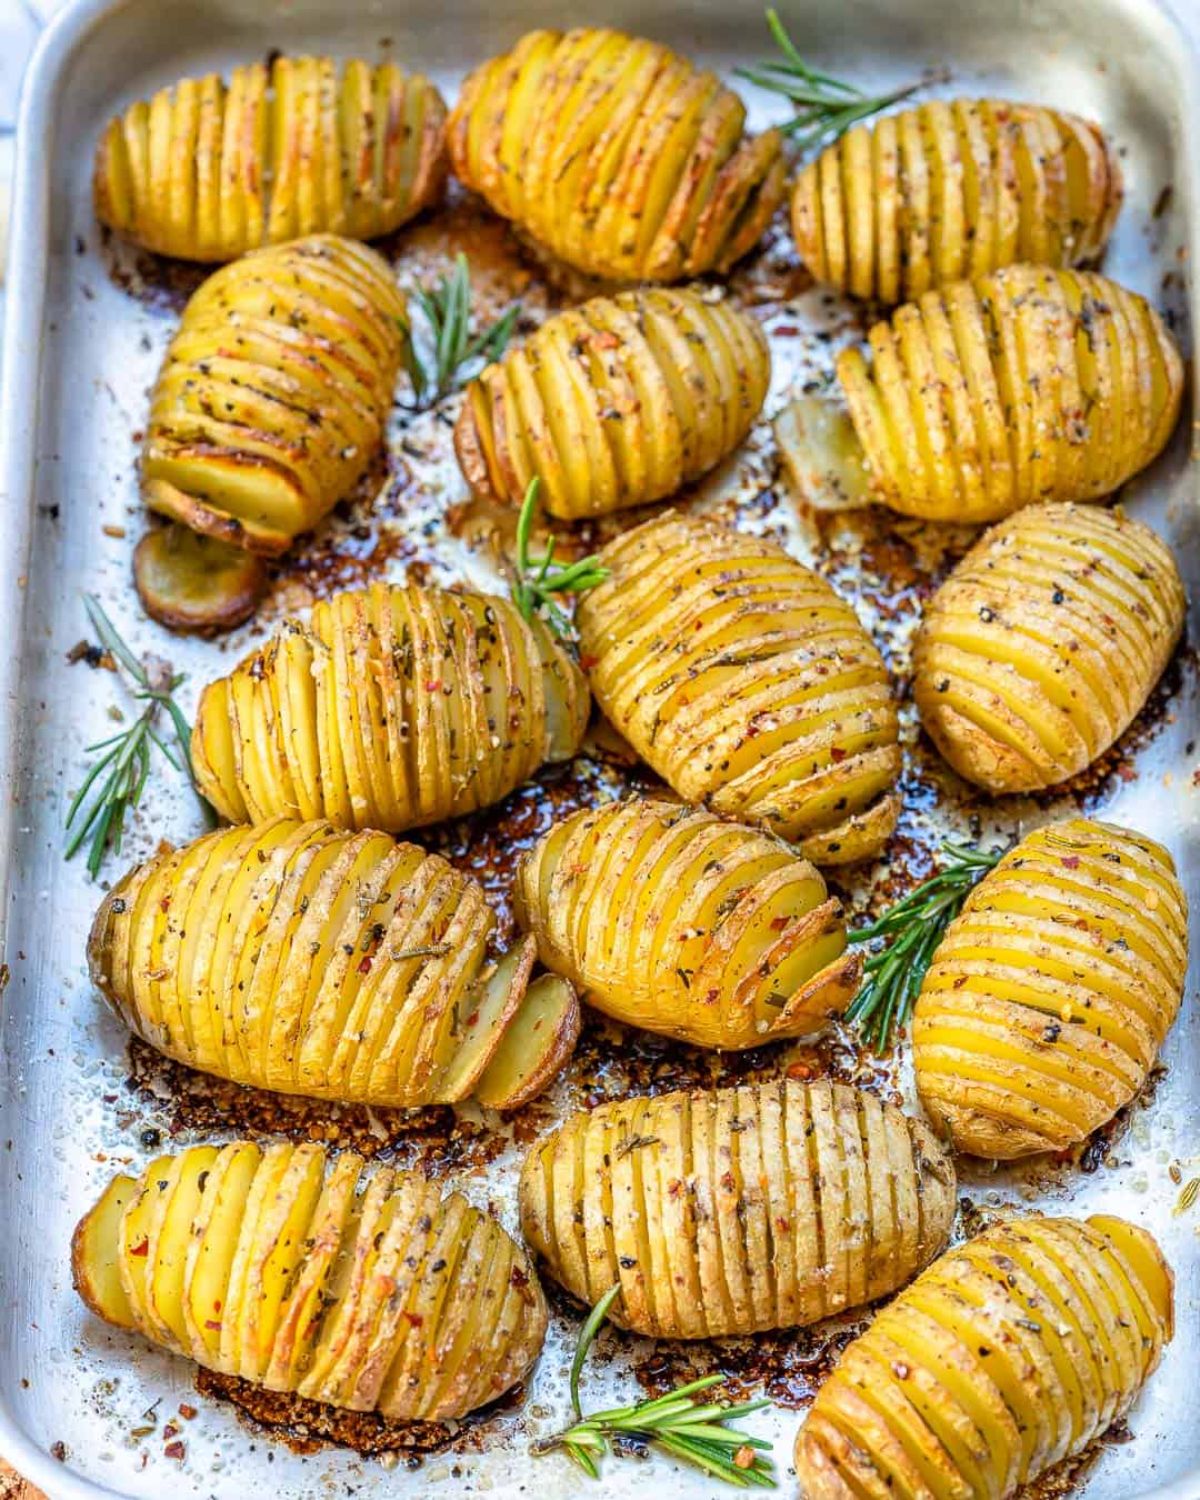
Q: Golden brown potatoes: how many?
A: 15